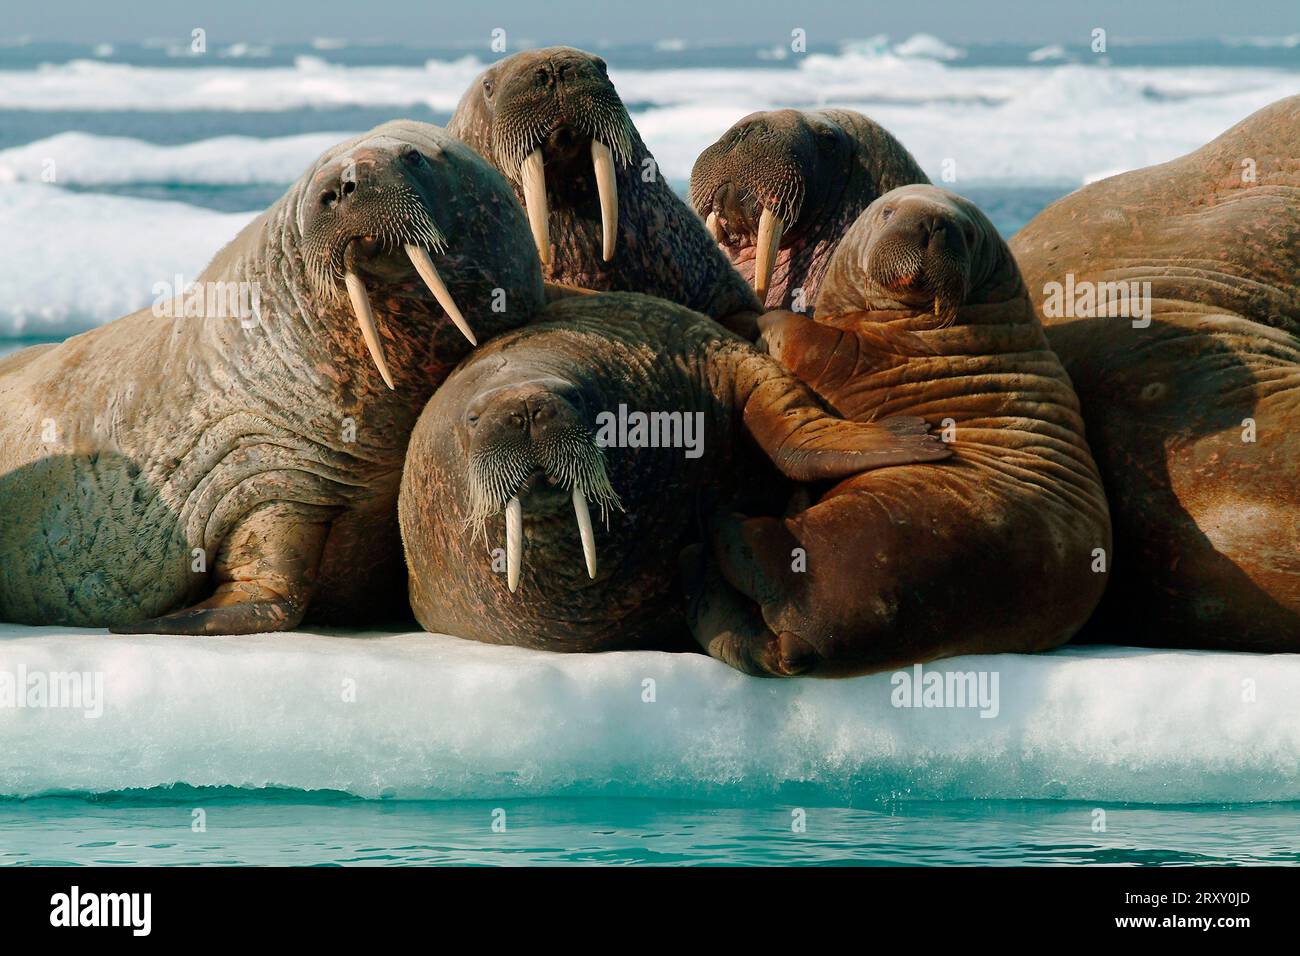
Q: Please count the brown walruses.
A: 6